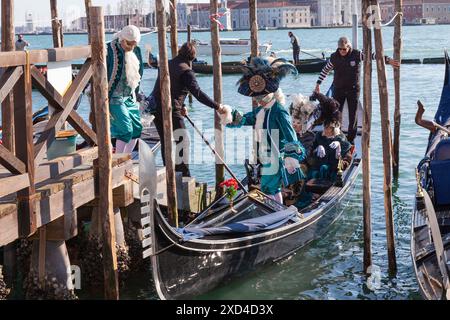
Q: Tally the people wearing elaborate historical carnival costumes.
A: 4